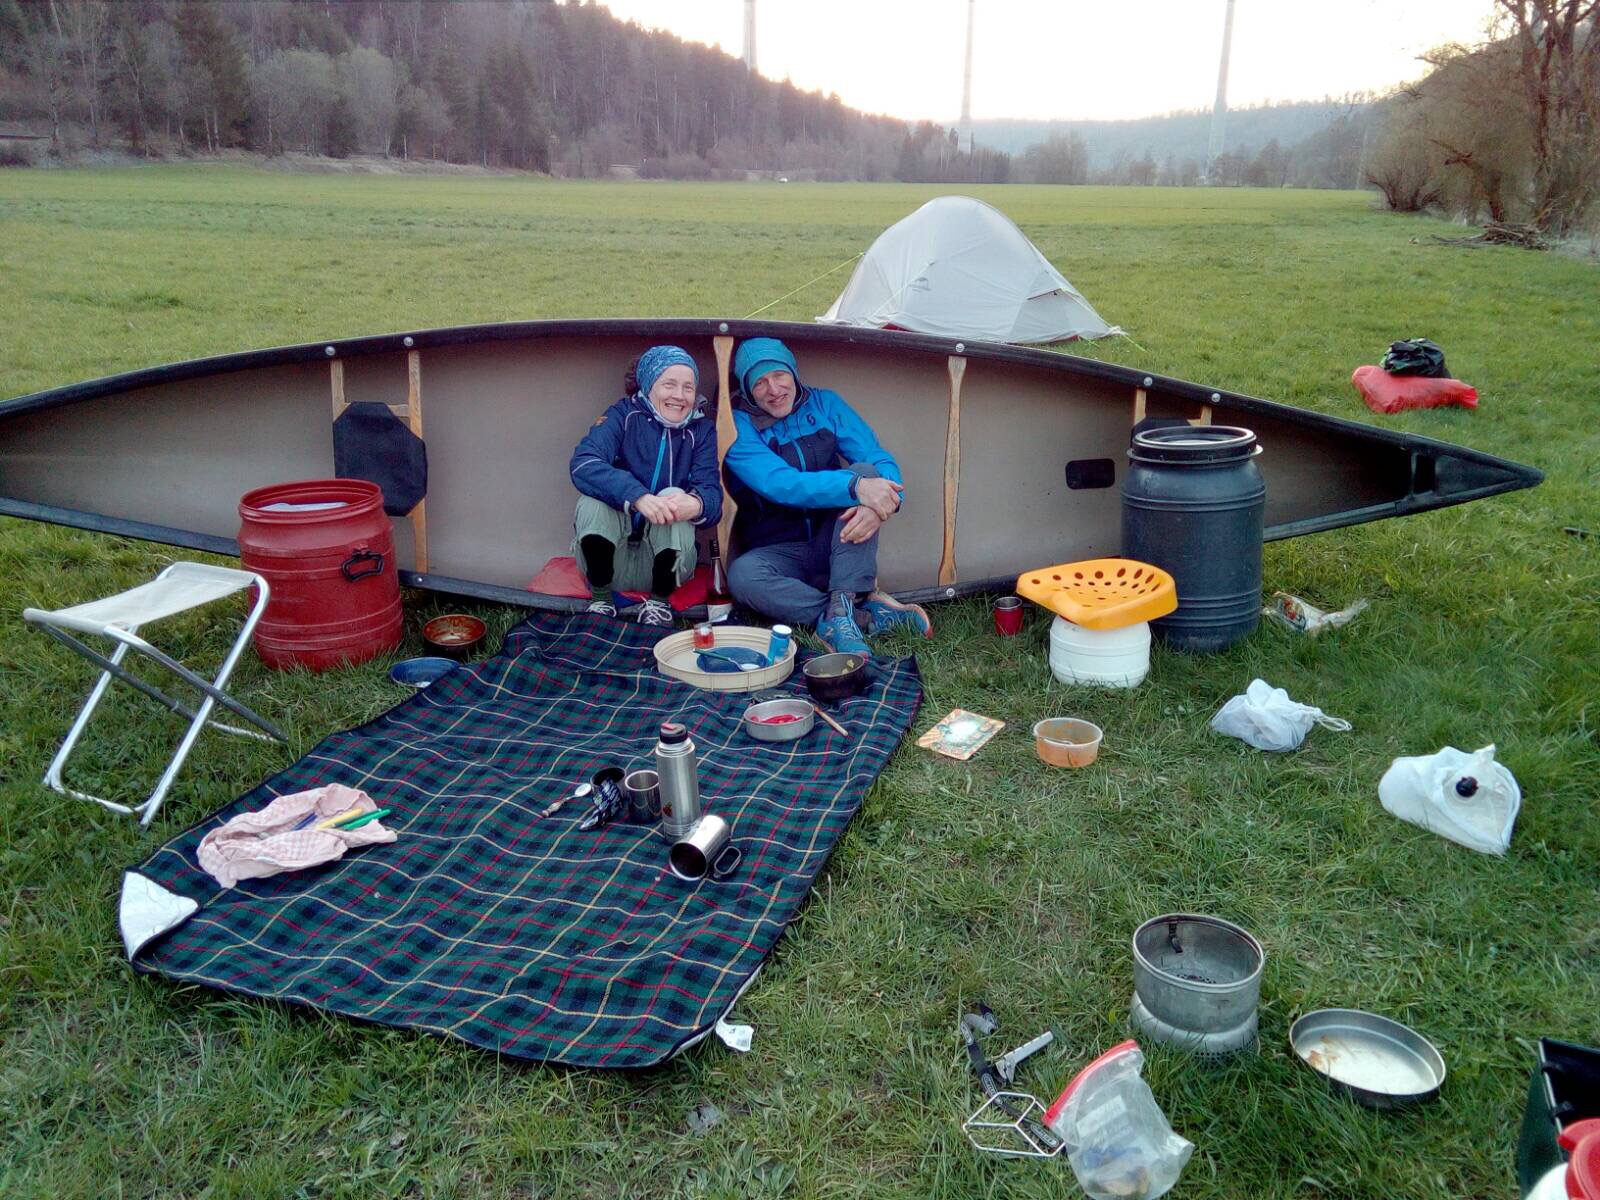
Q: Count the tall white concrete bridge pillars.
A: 3